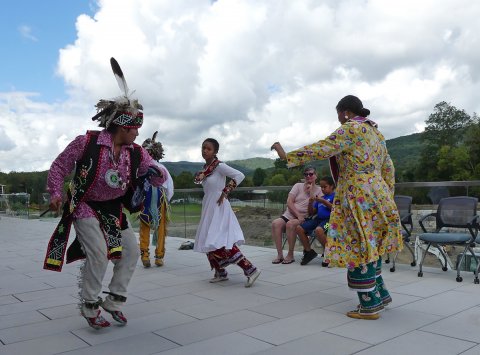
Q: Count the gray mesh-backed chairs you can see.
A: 2